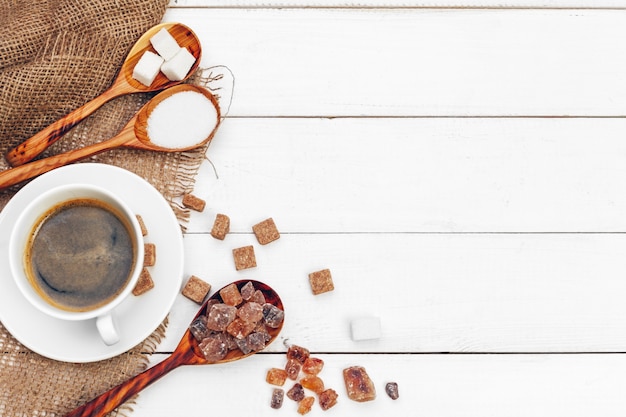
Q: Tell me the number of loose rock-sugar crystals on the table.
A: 11